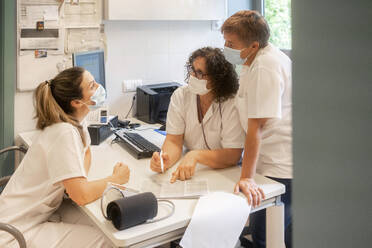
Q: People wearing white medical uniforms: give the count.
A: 3